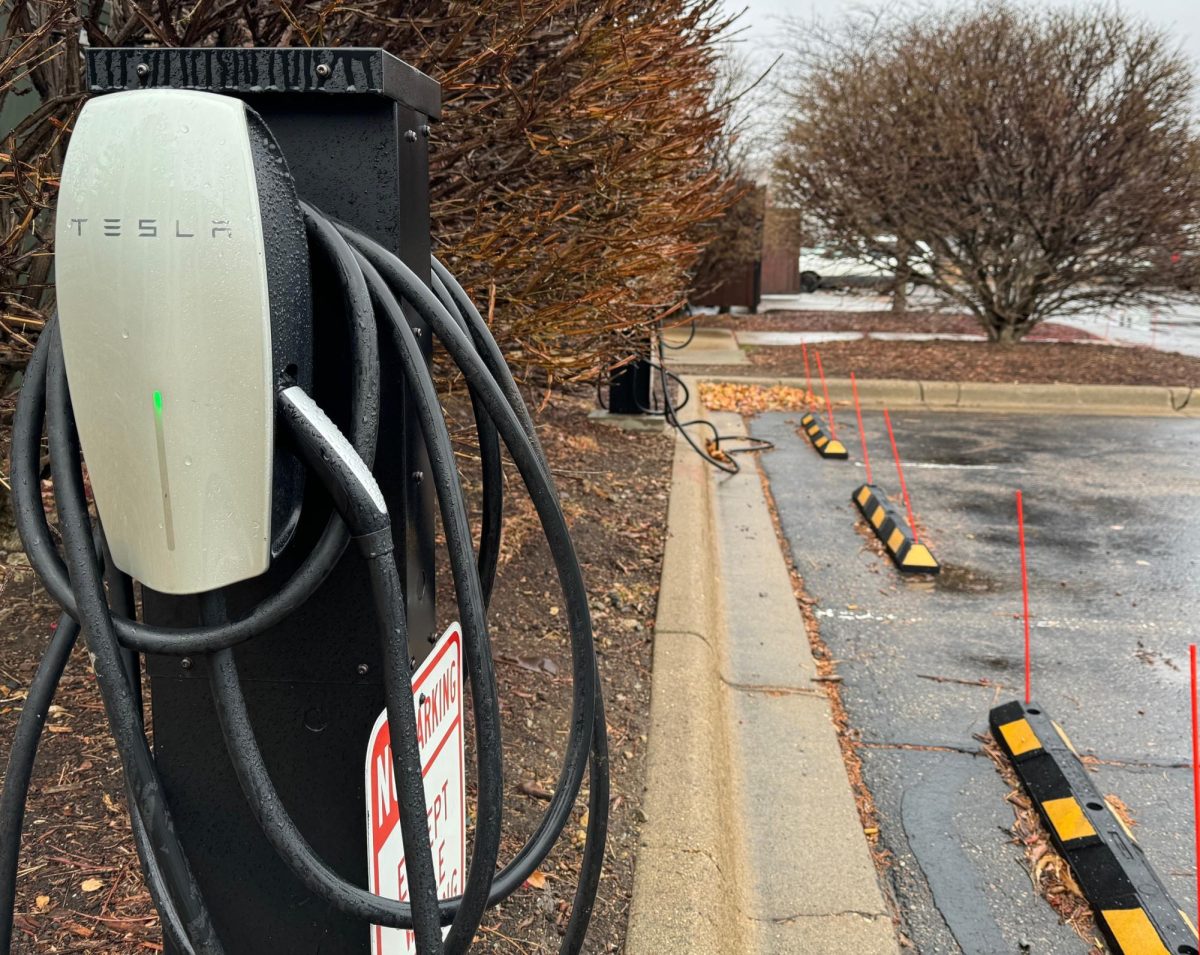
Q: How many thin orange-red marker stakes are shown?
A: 6